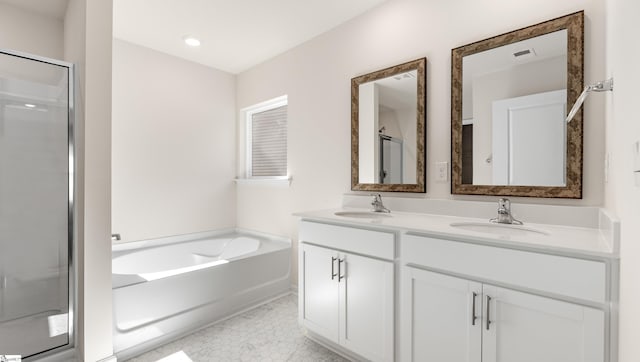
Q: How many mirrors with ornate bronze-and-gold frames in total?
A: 2